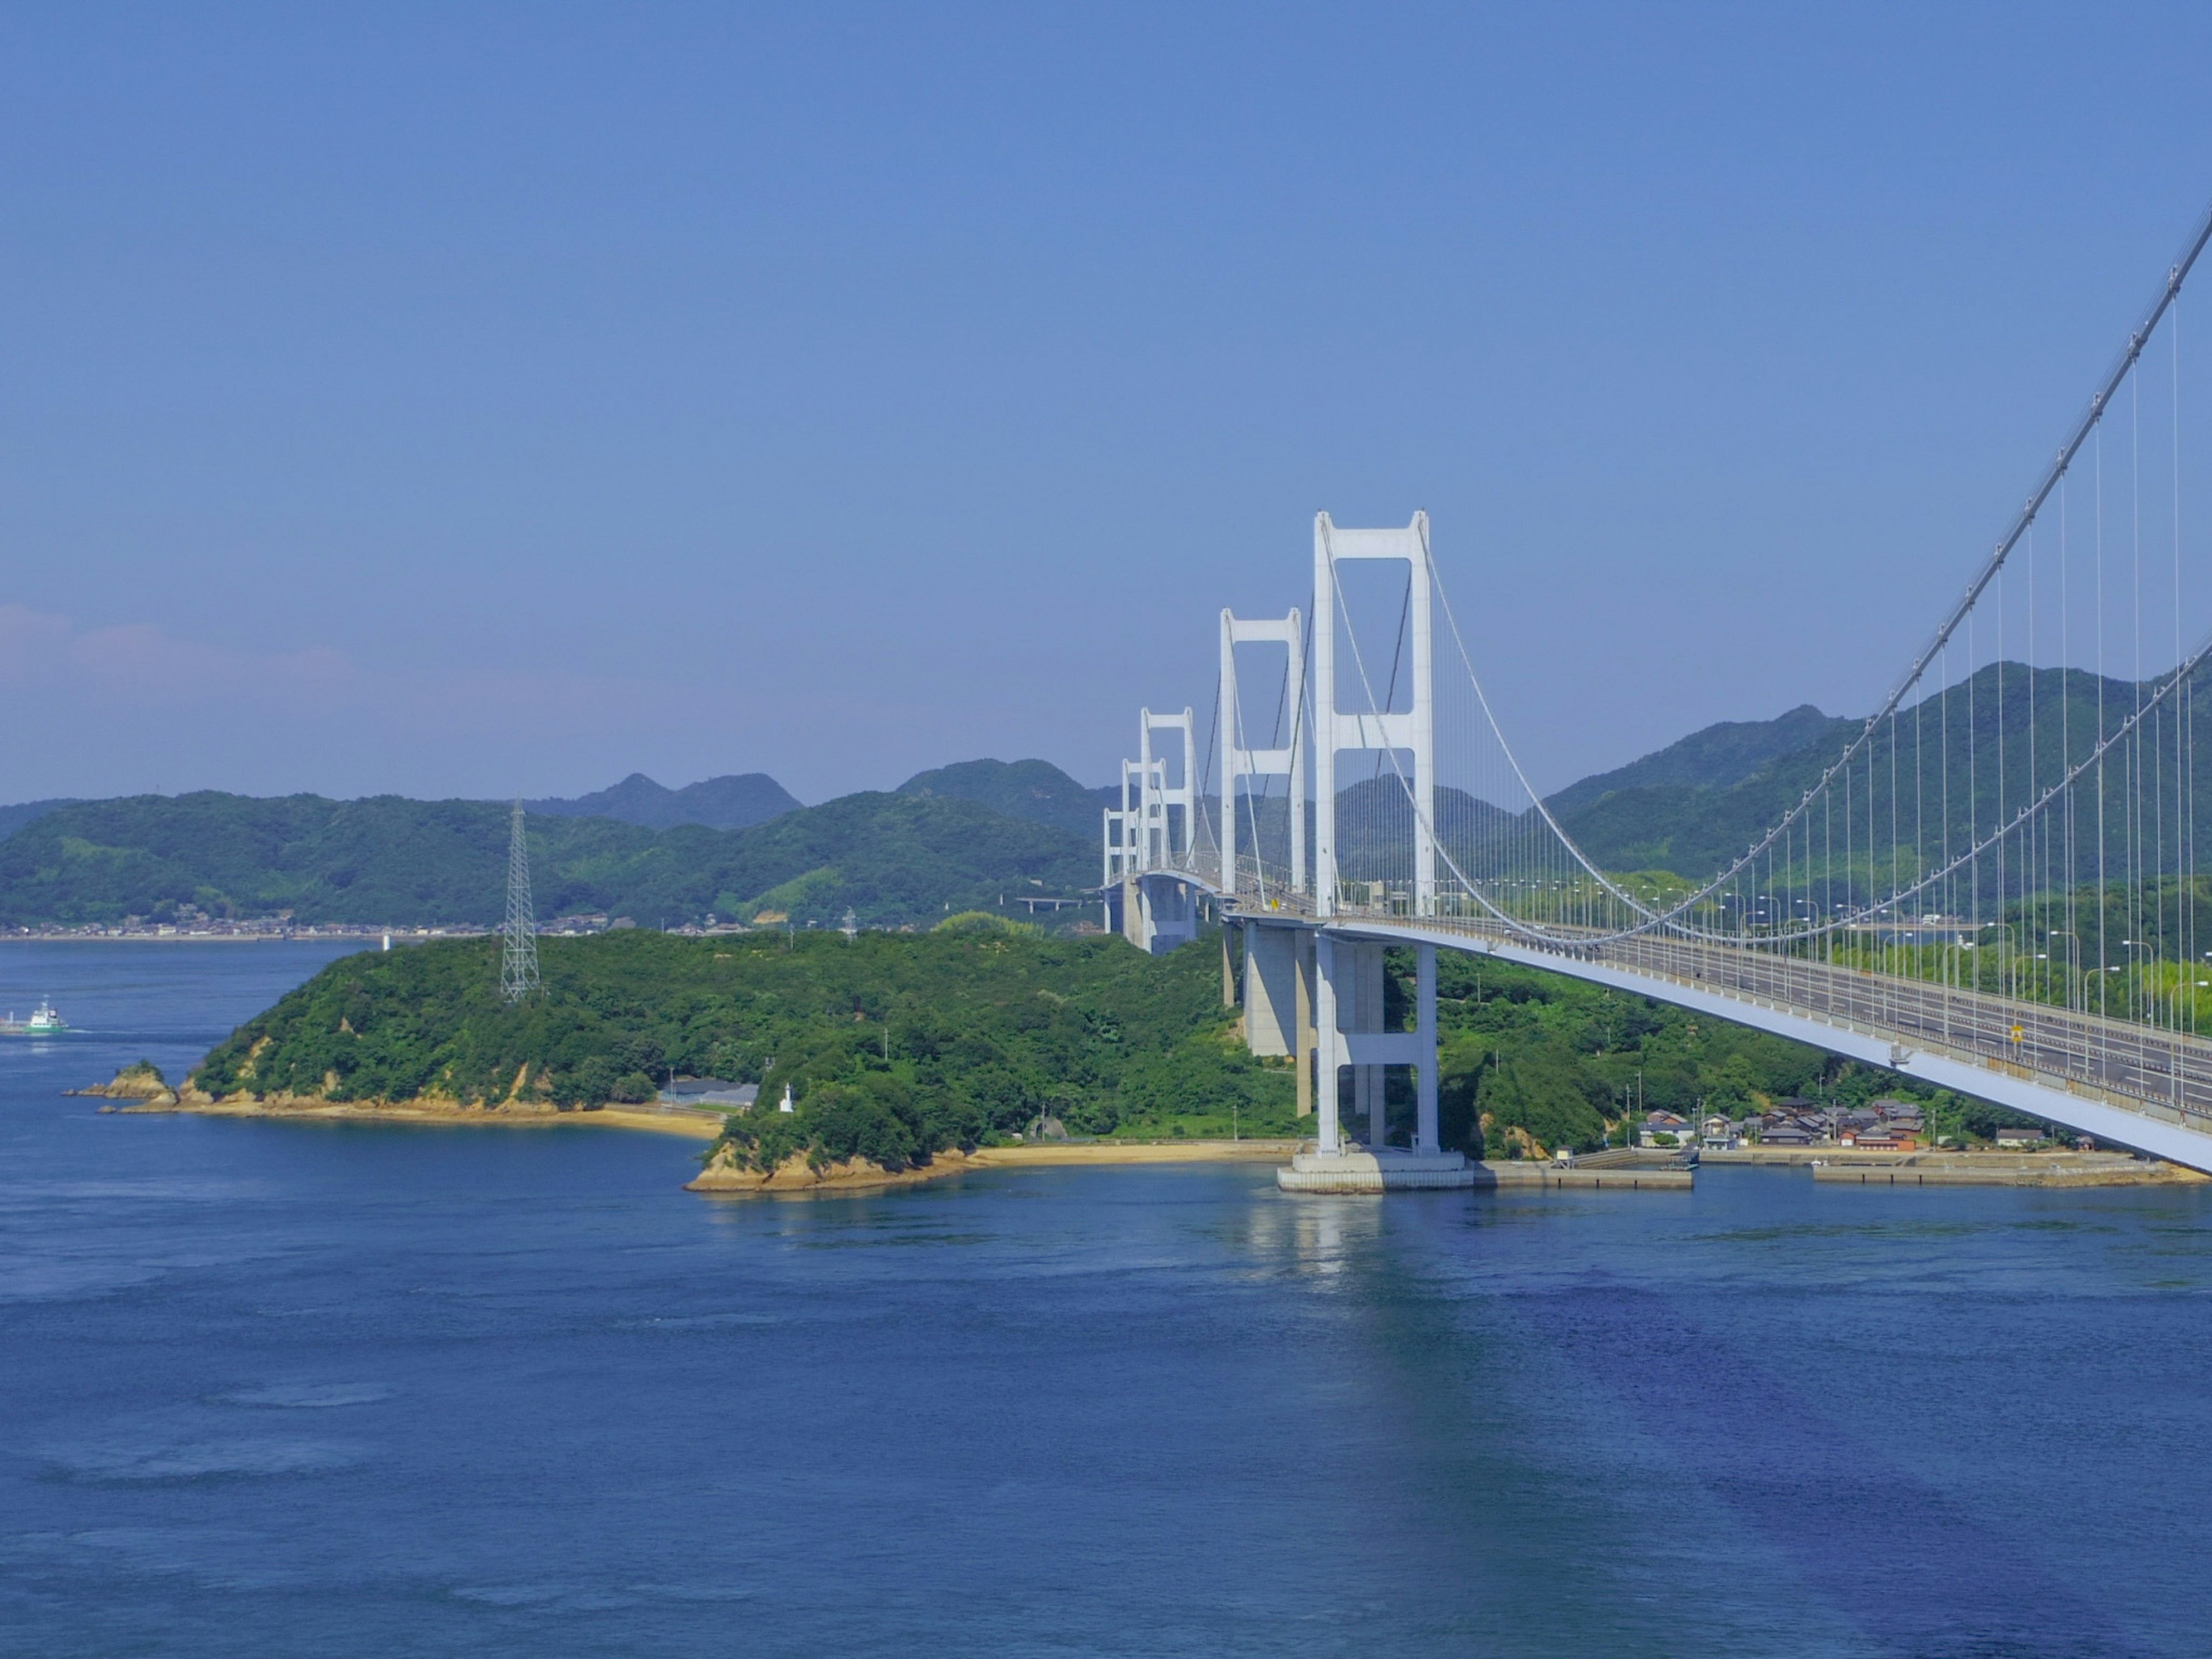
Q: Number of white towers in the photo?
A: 5